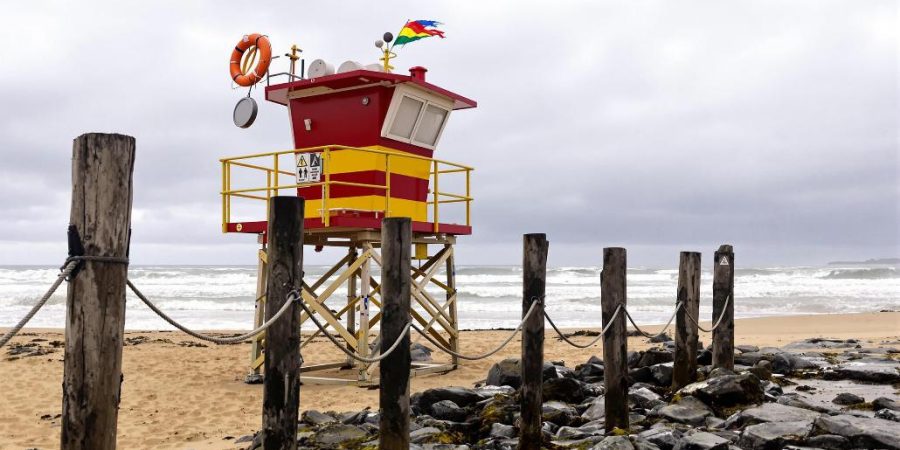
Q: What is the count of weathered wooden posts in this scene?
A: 7